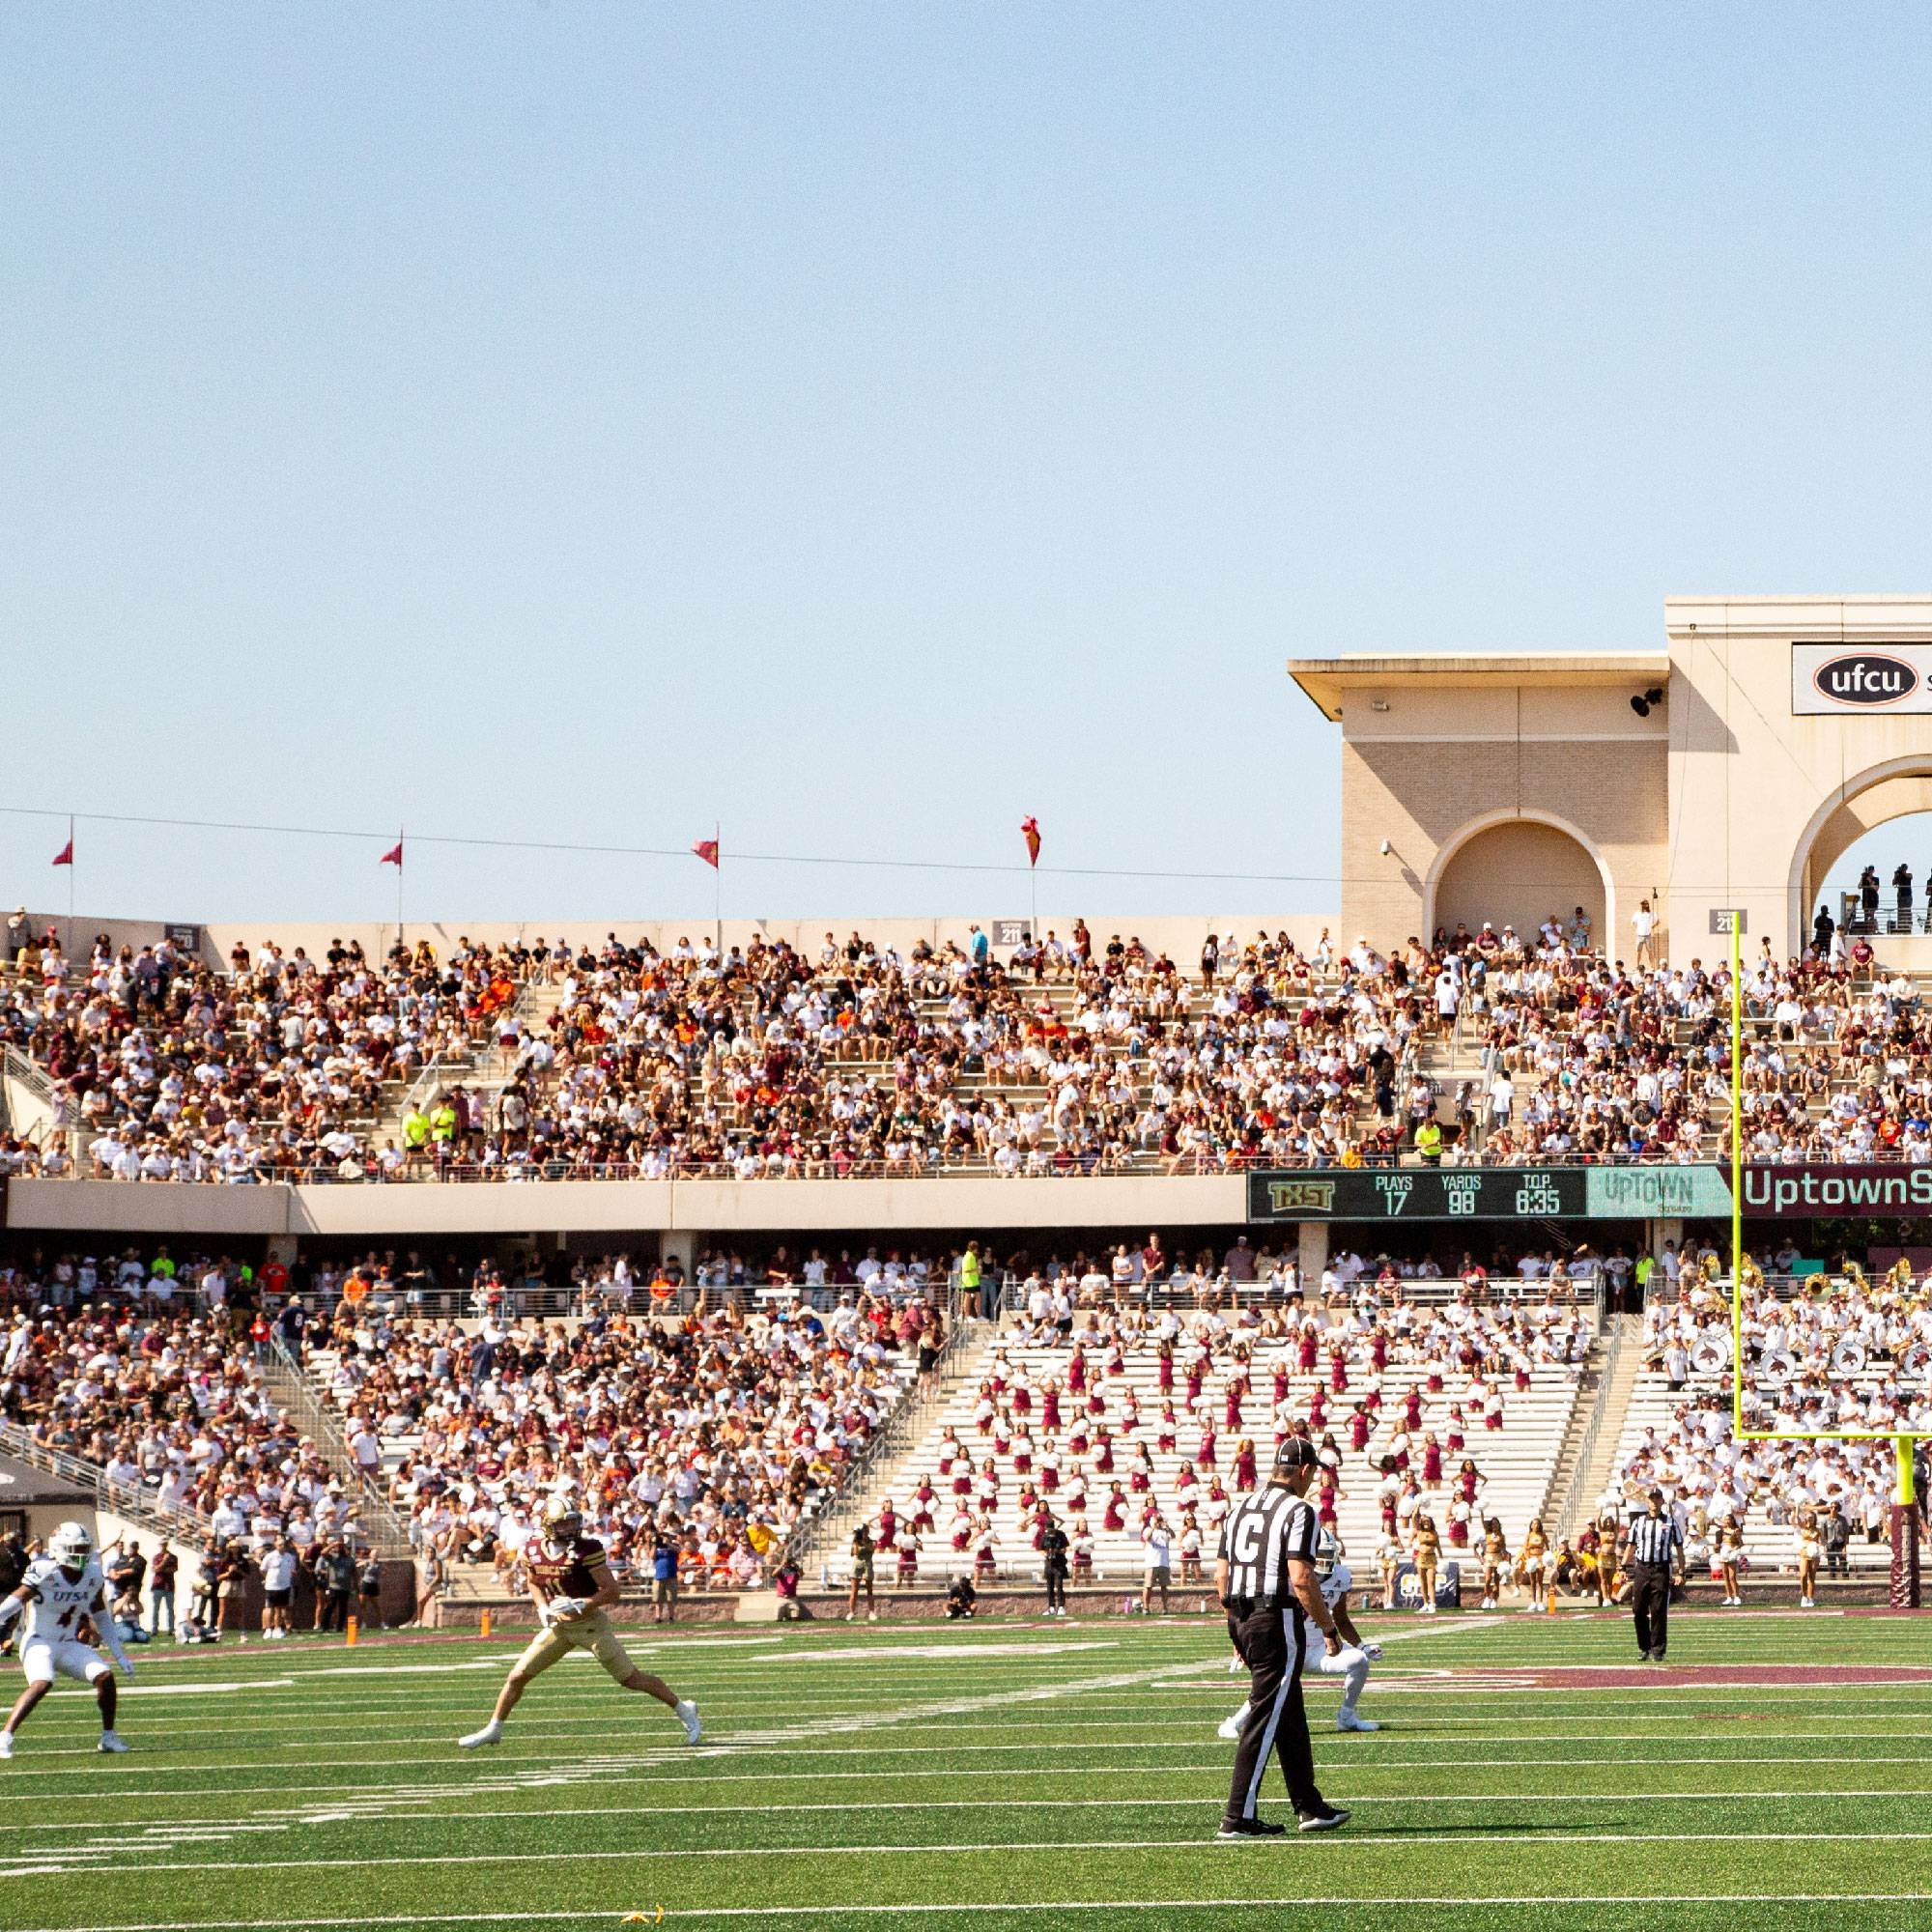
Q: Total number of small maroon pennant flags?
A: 4